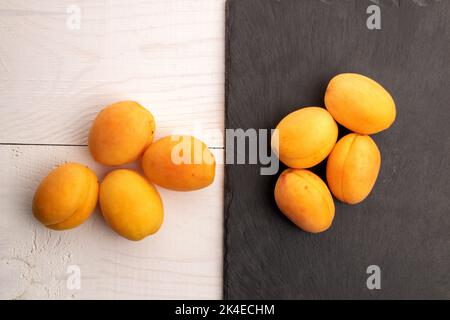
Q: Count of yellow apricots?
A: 8